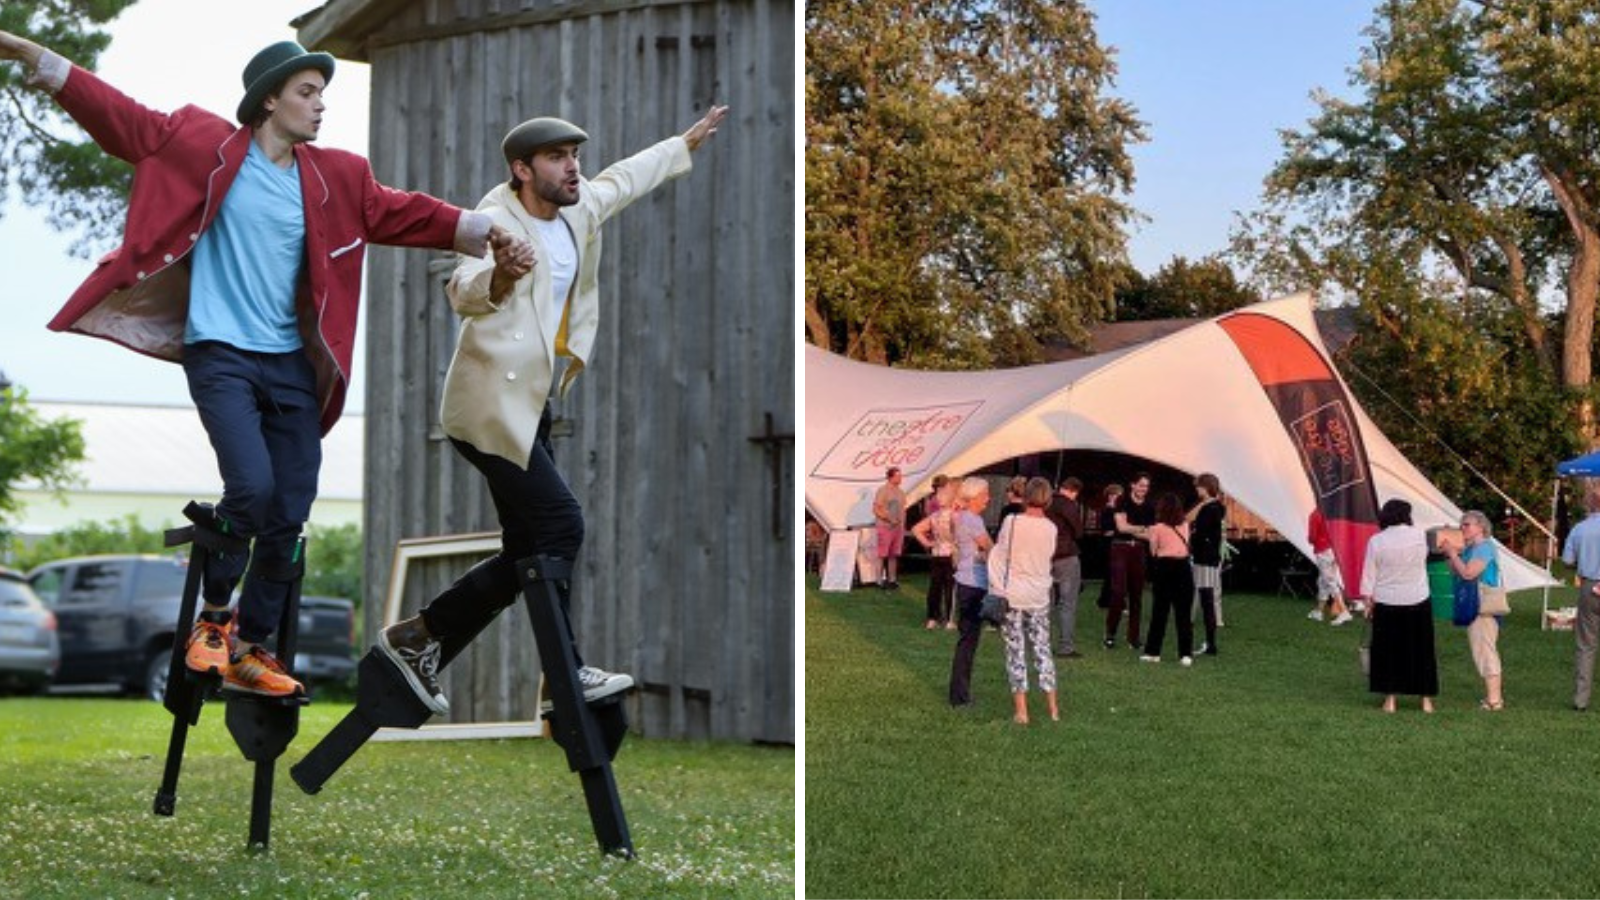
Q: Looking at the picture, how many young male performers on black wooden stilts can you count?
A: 2